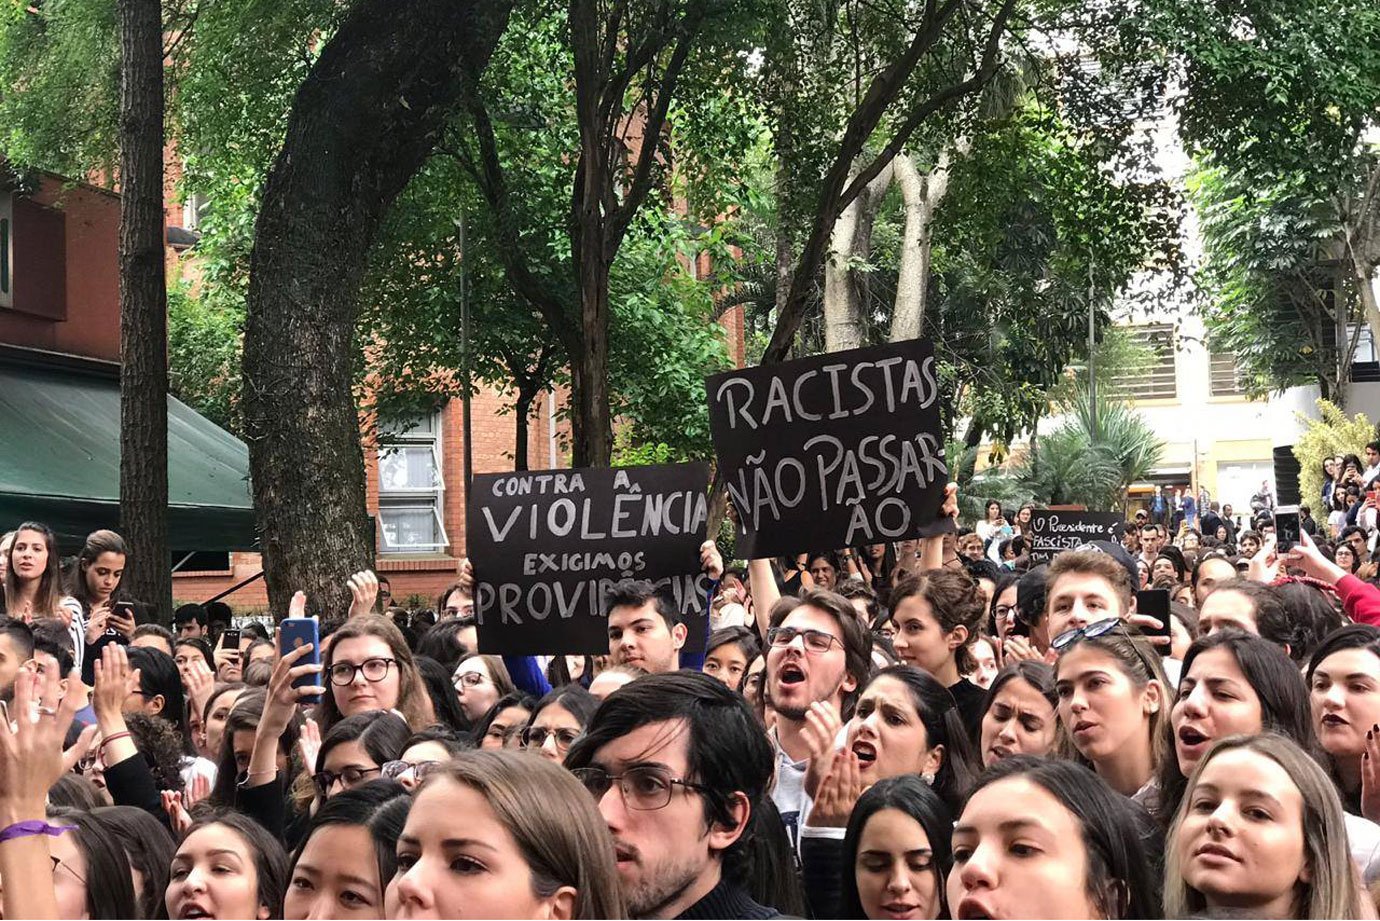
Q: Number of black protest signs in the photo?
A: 3